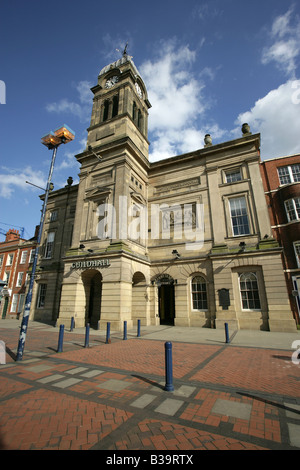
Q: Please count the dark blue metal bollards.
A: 8